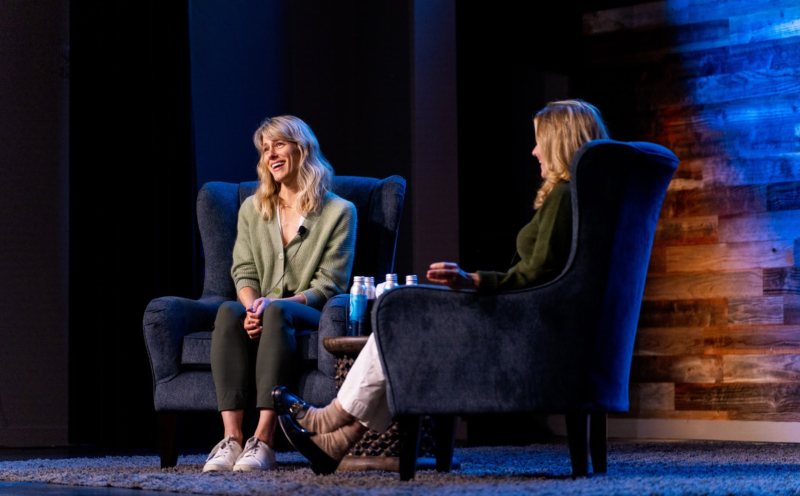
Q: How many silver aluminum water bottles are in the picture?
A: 4